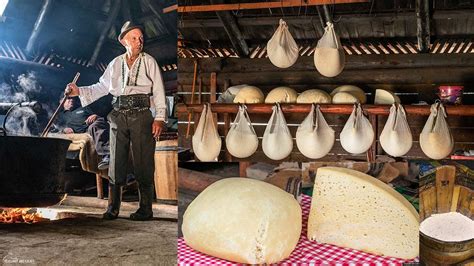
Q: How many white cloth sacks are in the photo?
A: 9